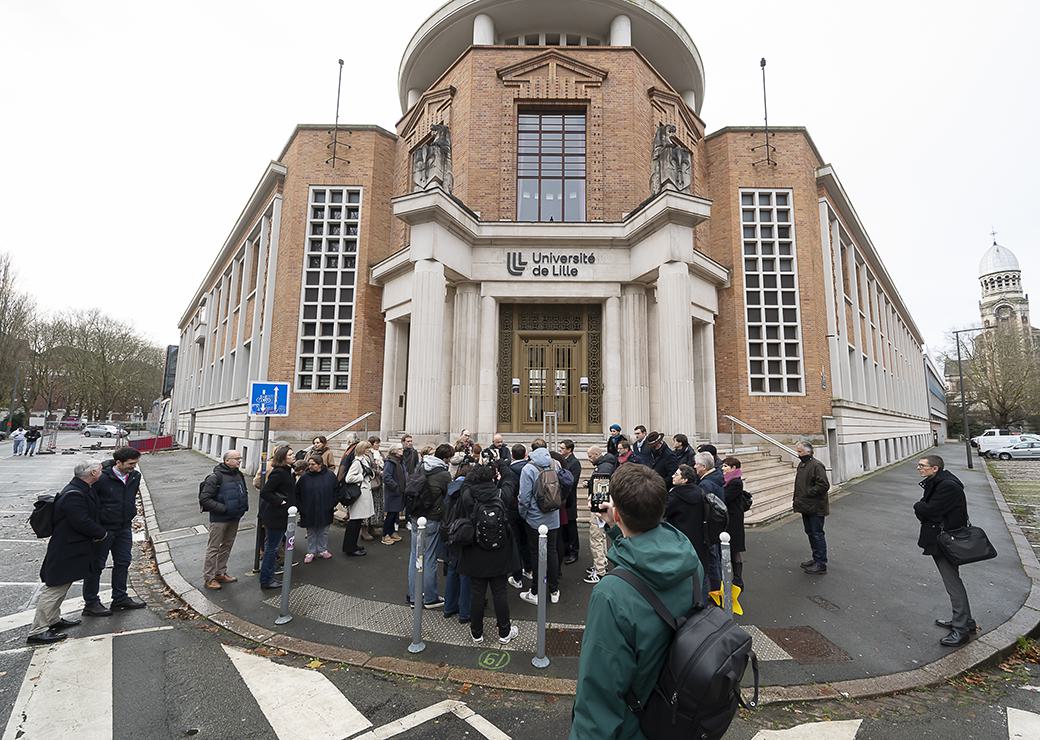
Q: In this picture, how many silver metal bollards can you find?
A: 4